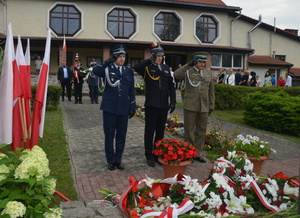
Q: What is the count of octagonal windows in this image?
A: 4